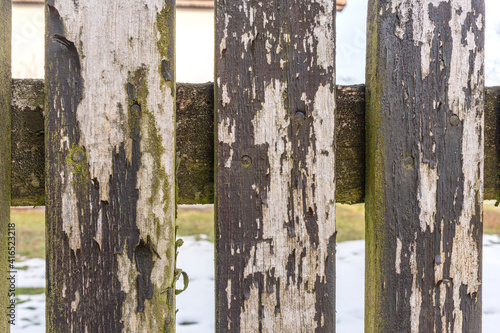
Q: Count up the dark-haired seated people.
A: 0